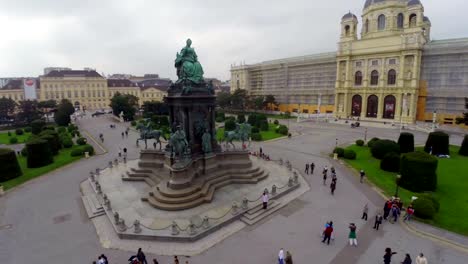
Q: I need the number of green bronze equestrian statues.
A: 3